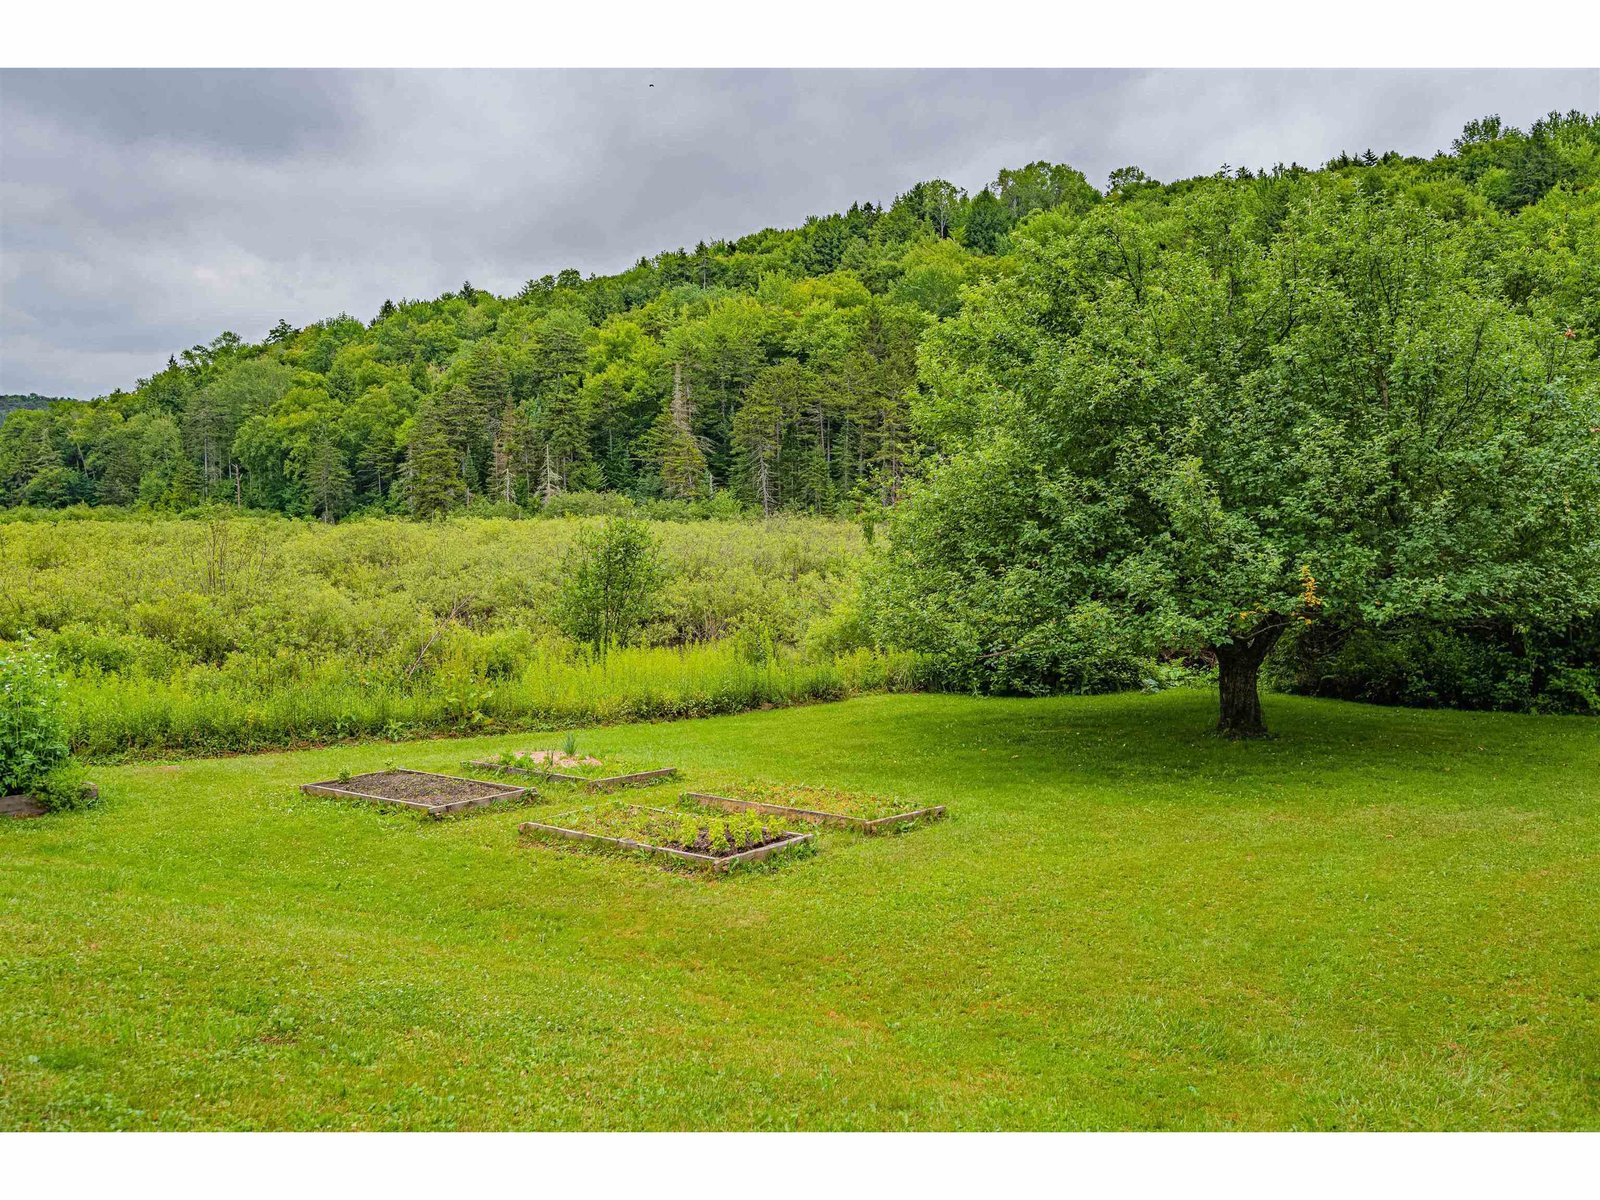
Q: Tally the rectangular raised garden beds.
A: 4